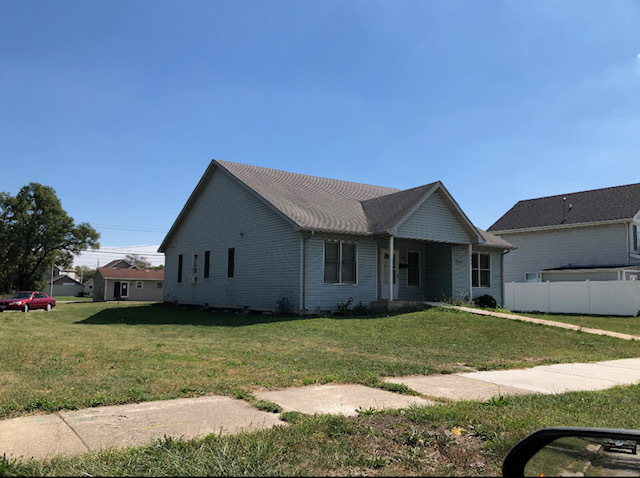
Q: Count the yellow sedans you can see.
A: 0